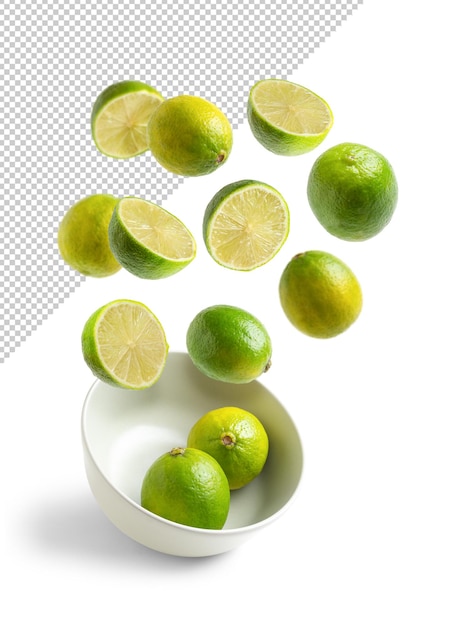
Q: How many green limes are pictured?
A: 12